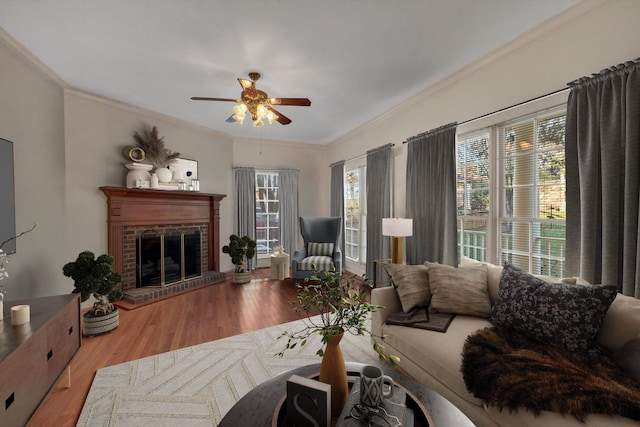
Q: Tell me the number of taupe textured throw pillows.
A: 2